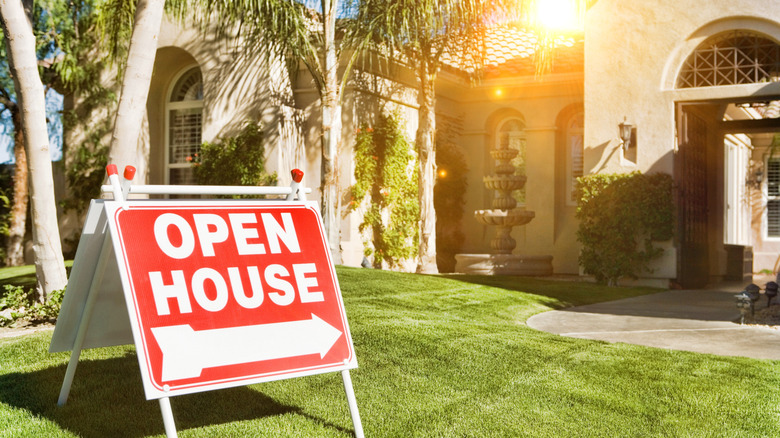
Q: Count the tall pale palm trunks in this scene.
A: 4